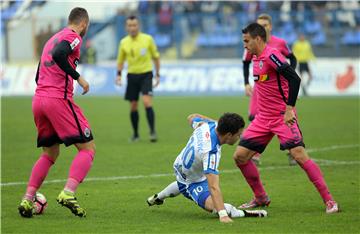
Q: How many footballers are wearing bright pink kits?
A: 3